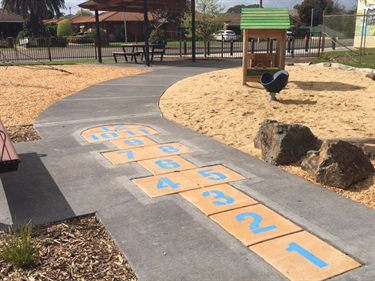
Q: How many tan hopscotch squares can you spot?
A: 12